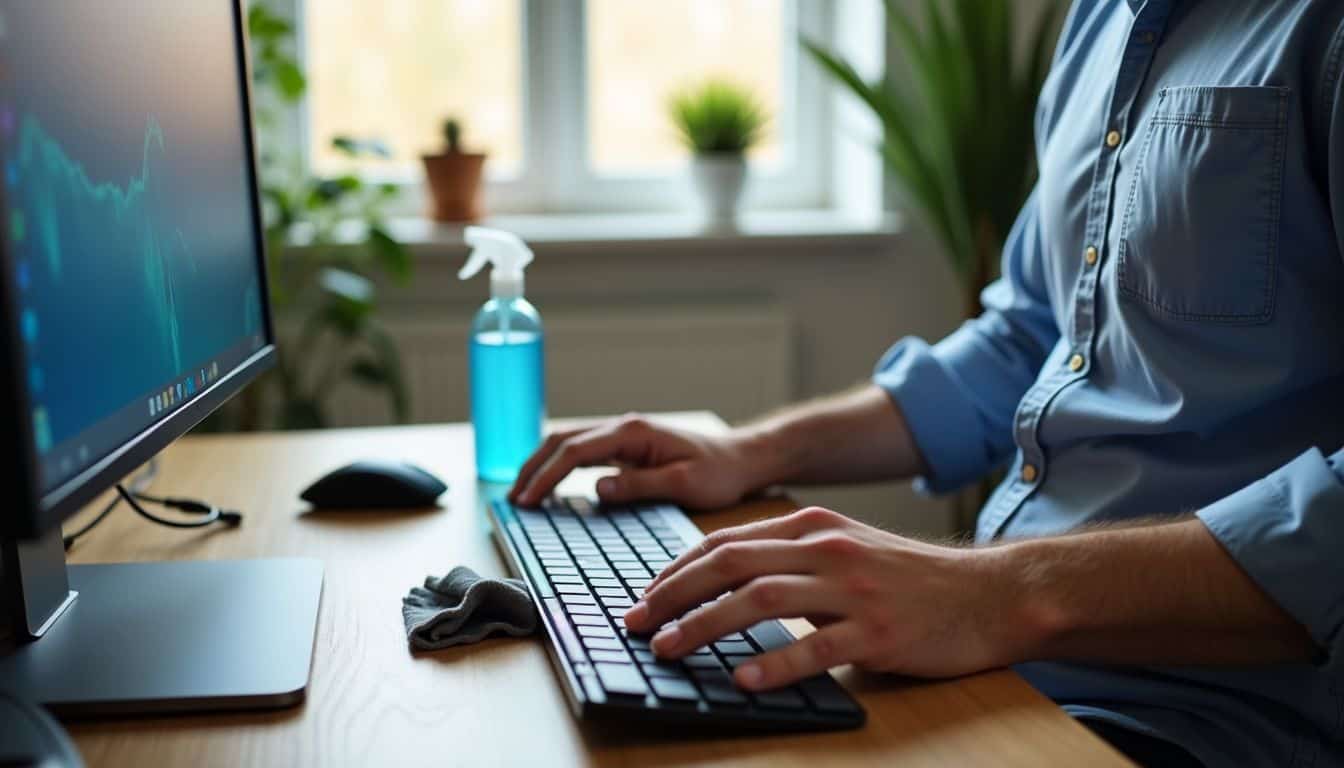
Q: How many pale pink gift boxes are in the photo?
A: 0